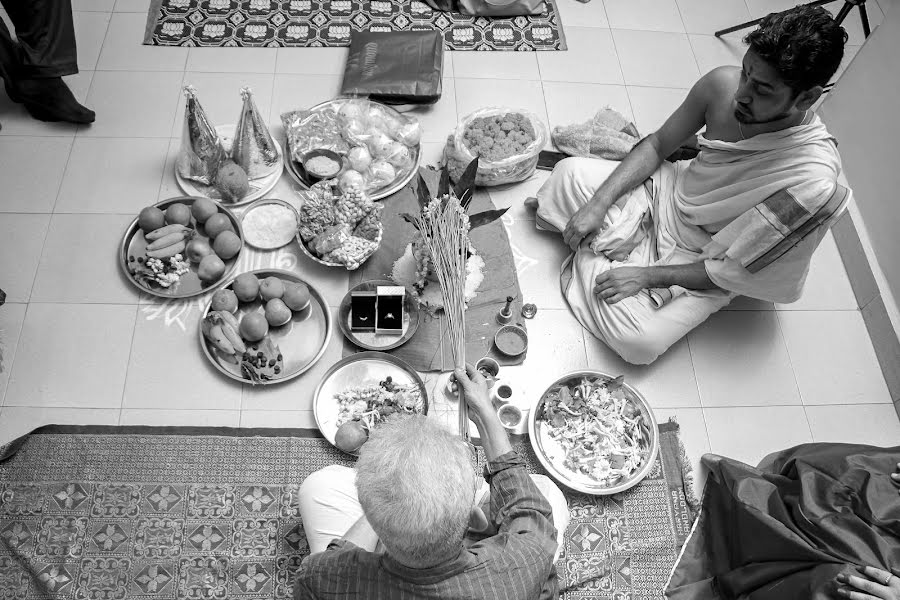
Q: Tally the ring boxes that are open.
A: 2